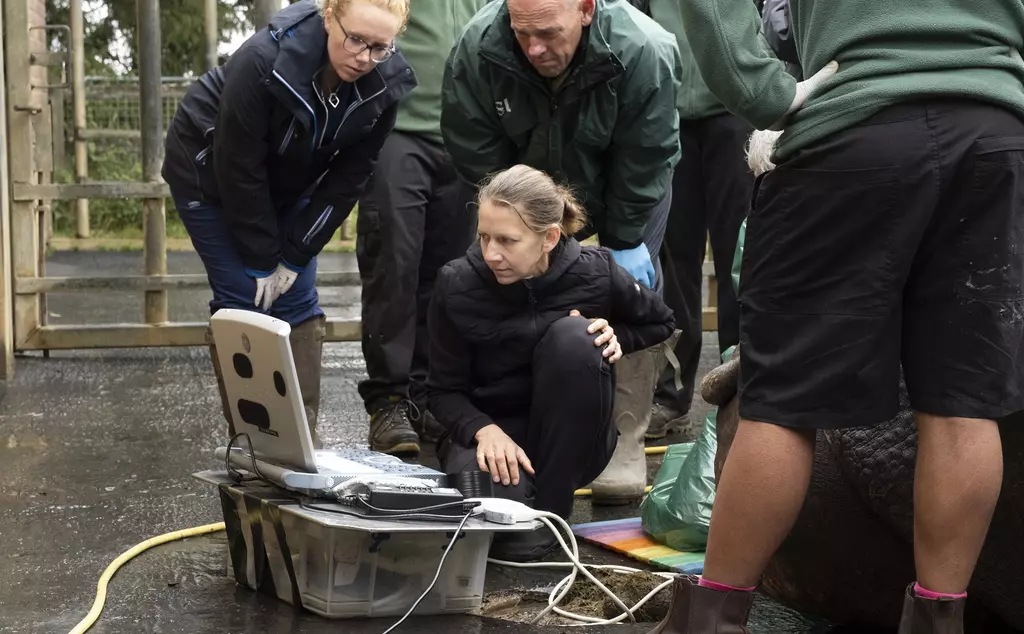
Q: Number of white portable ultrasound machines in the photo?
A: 1